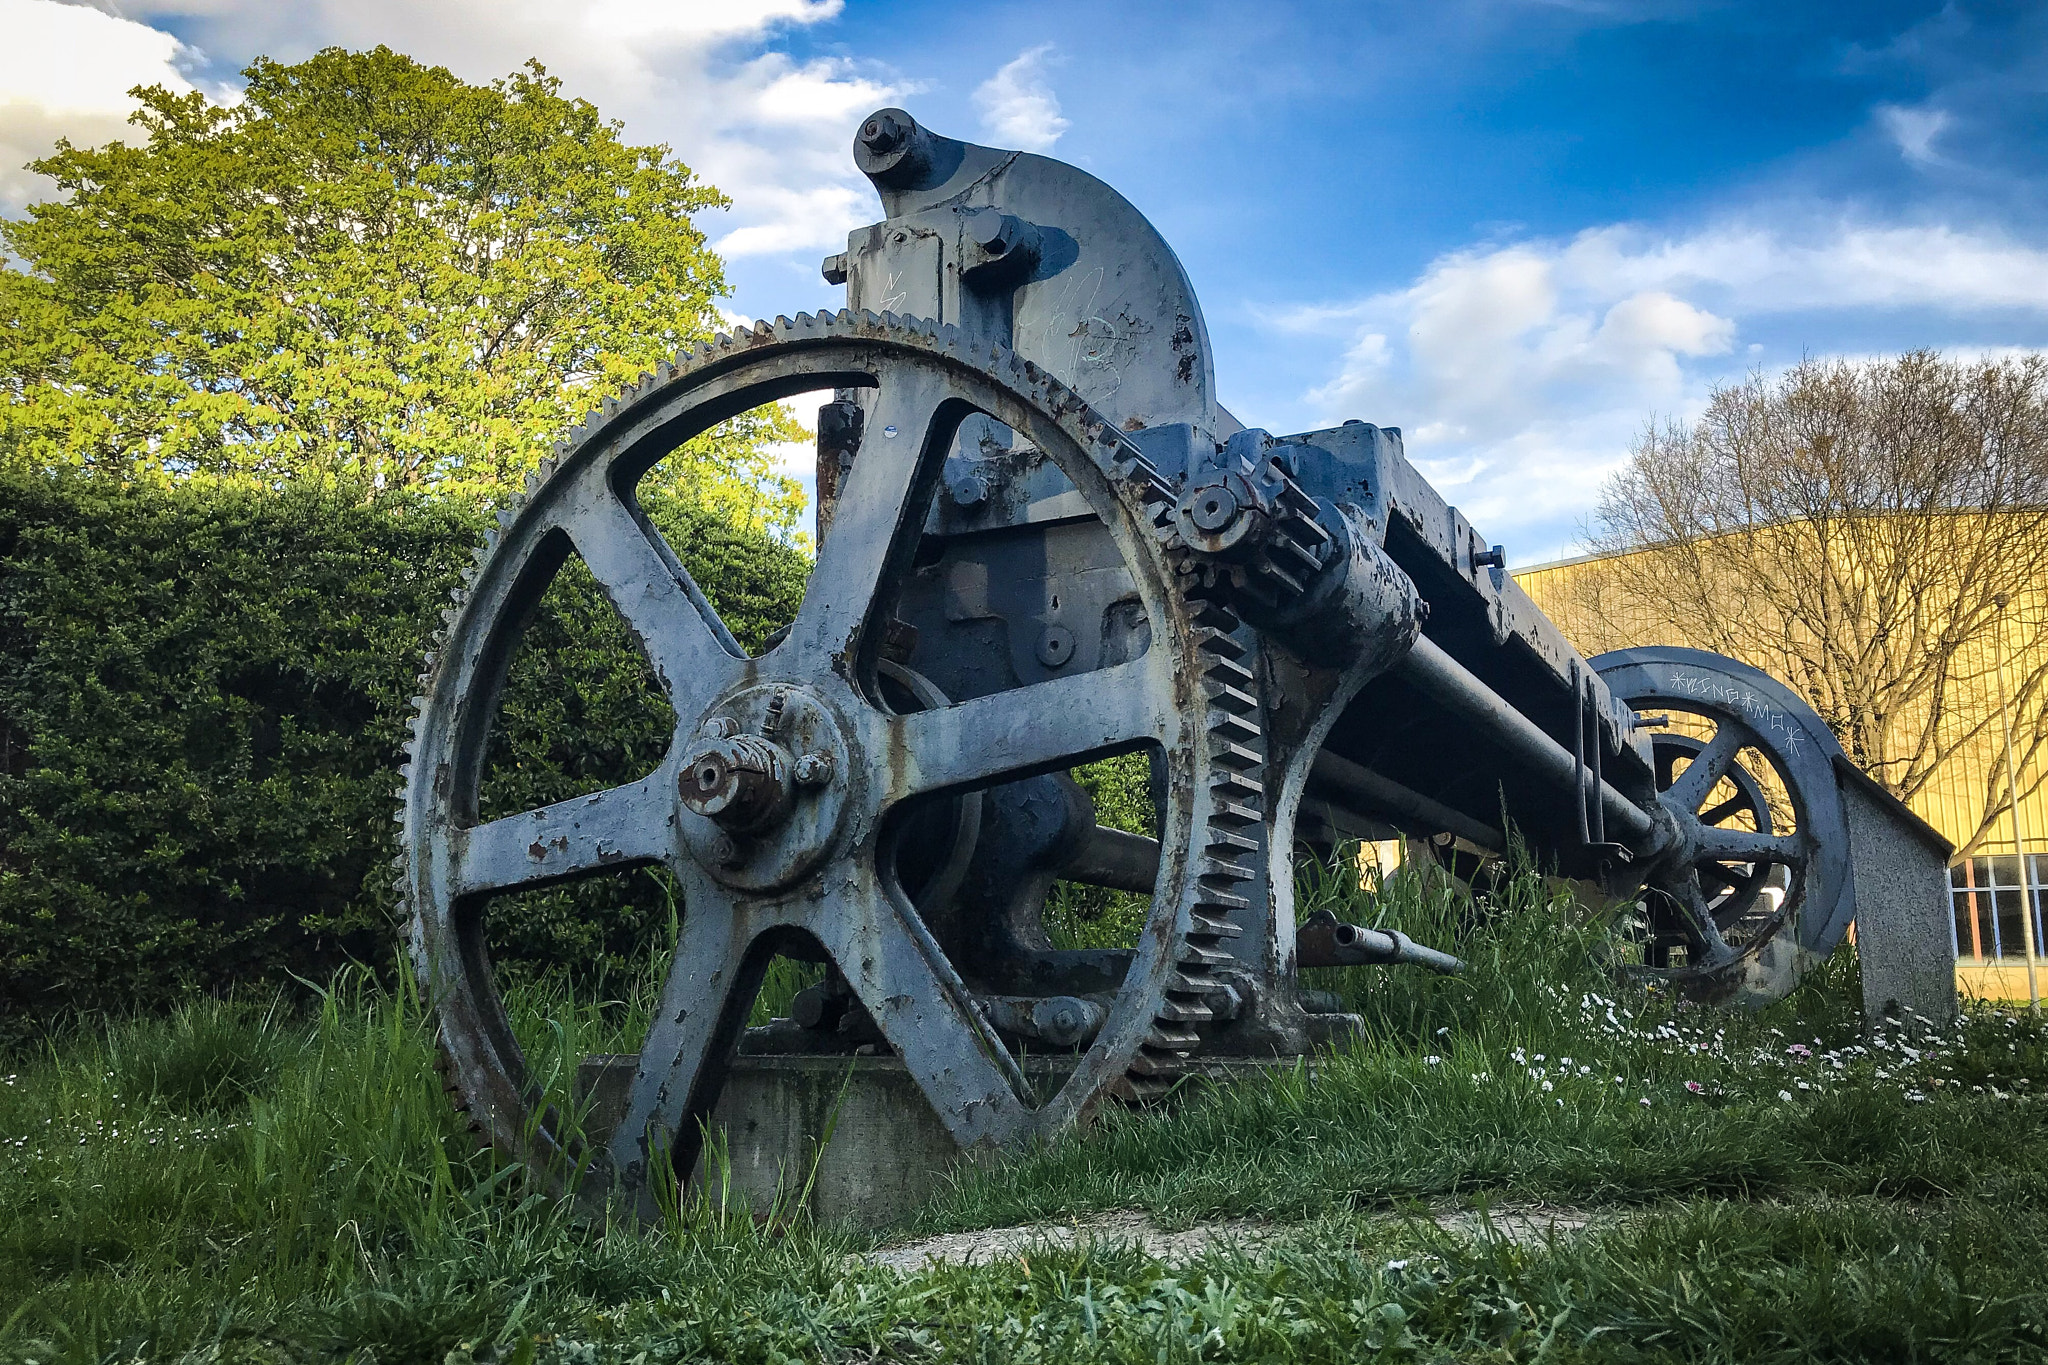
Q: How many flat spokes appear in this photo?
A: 6